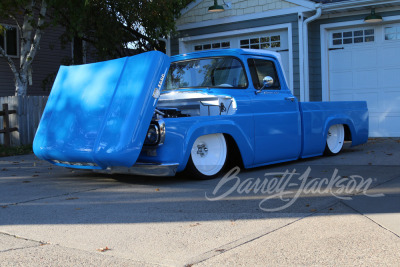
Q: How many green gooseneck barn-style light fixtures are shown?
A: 2